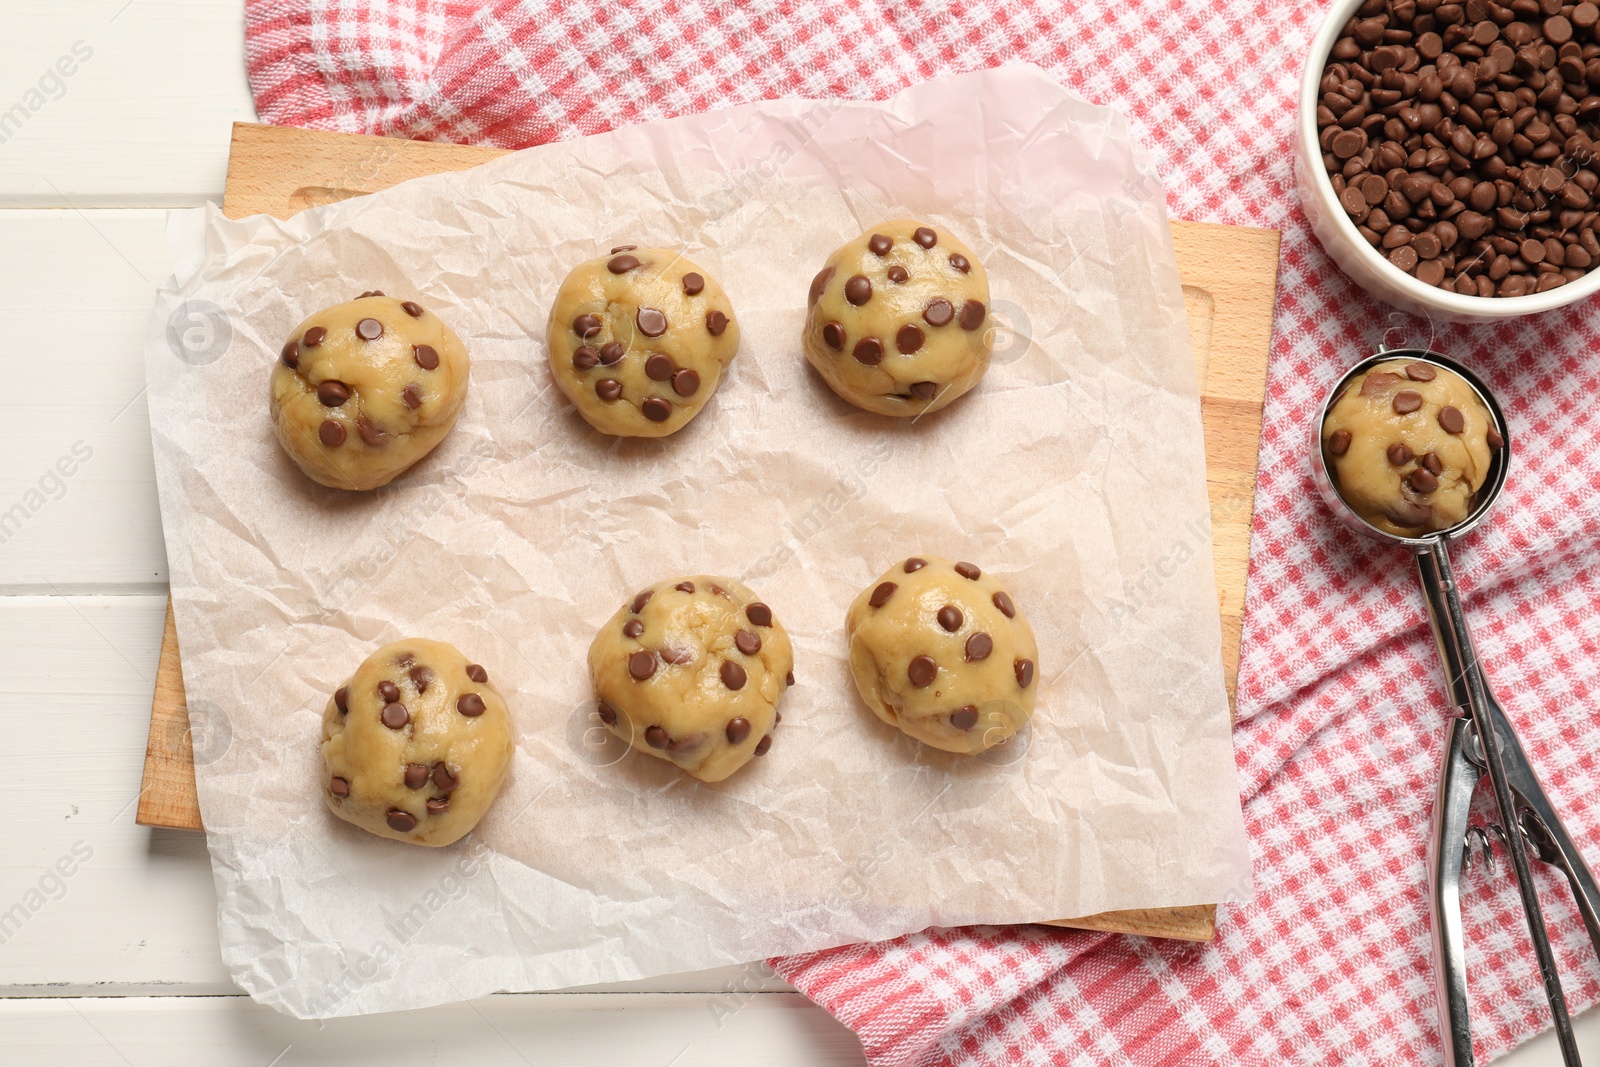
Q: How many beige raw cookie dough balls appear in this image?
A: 7